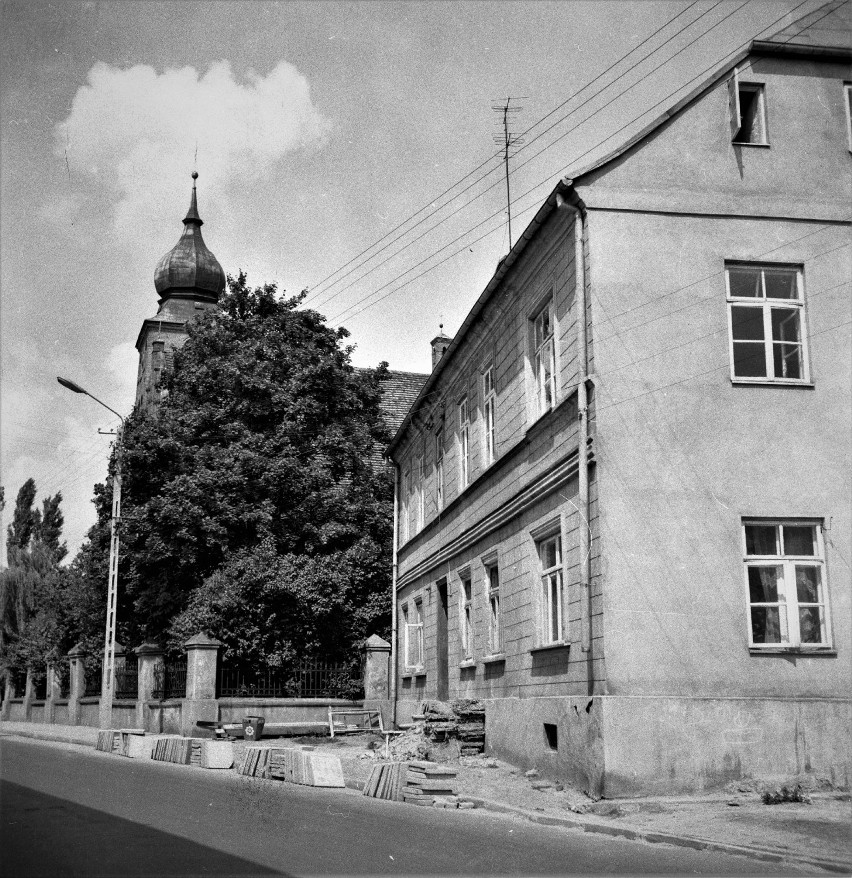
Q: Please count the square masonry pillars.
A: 8